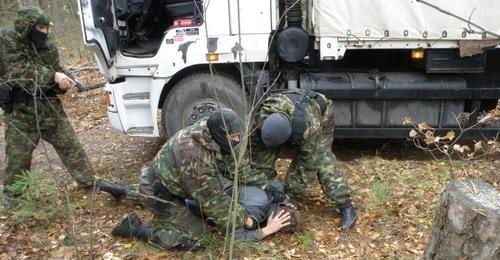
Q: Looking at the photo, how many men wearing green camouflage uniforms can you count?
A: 3